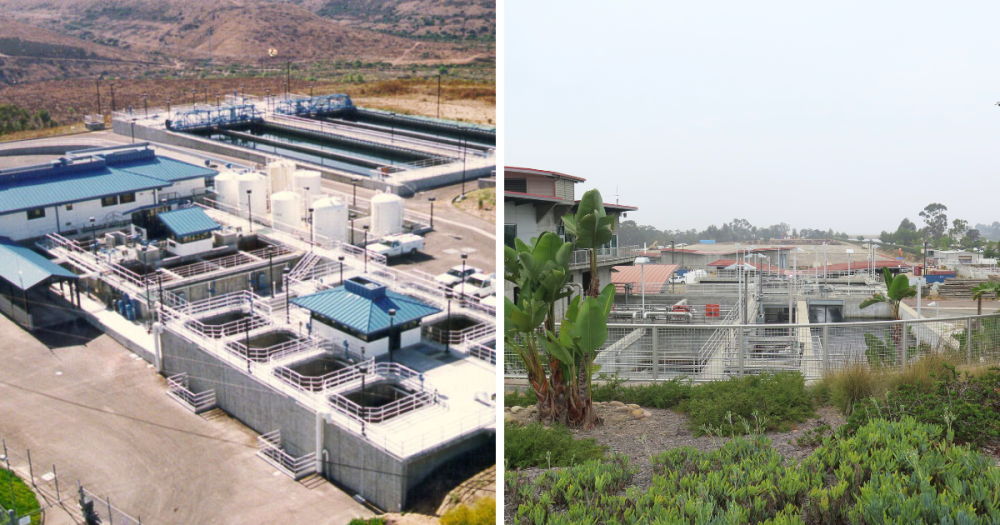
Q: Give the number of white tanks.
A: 7